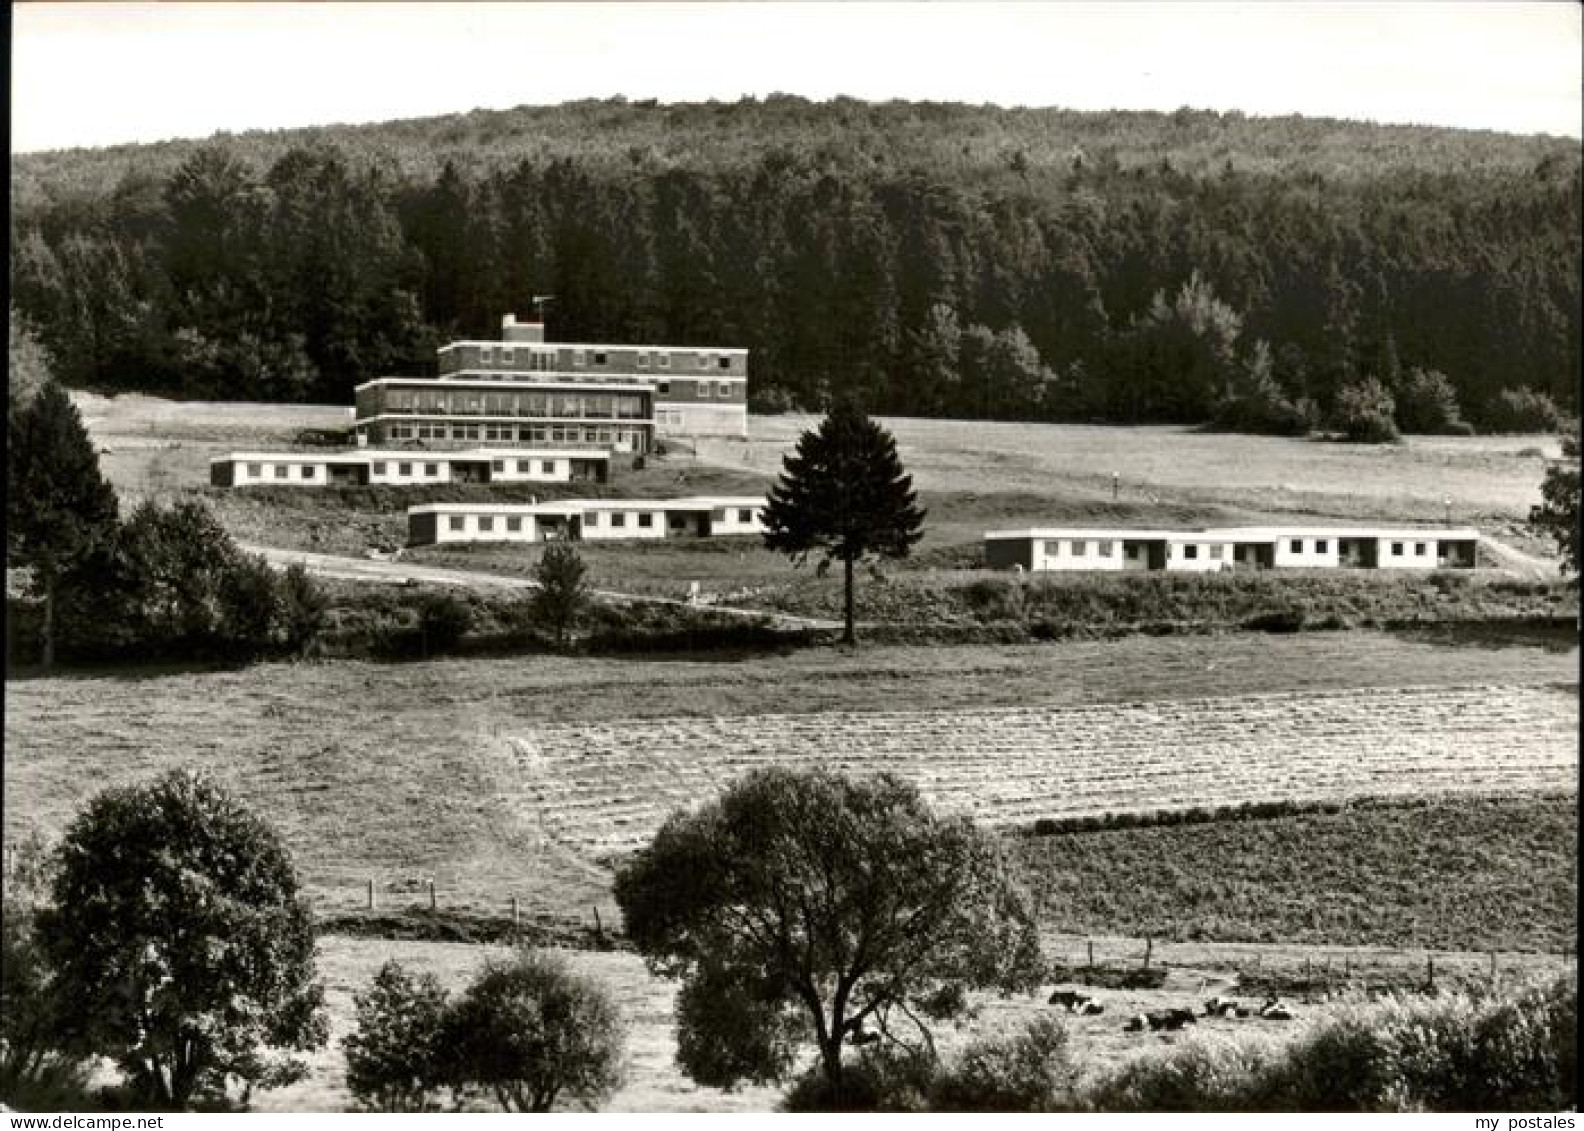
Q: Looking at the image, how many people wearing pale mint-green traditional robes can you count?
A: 0